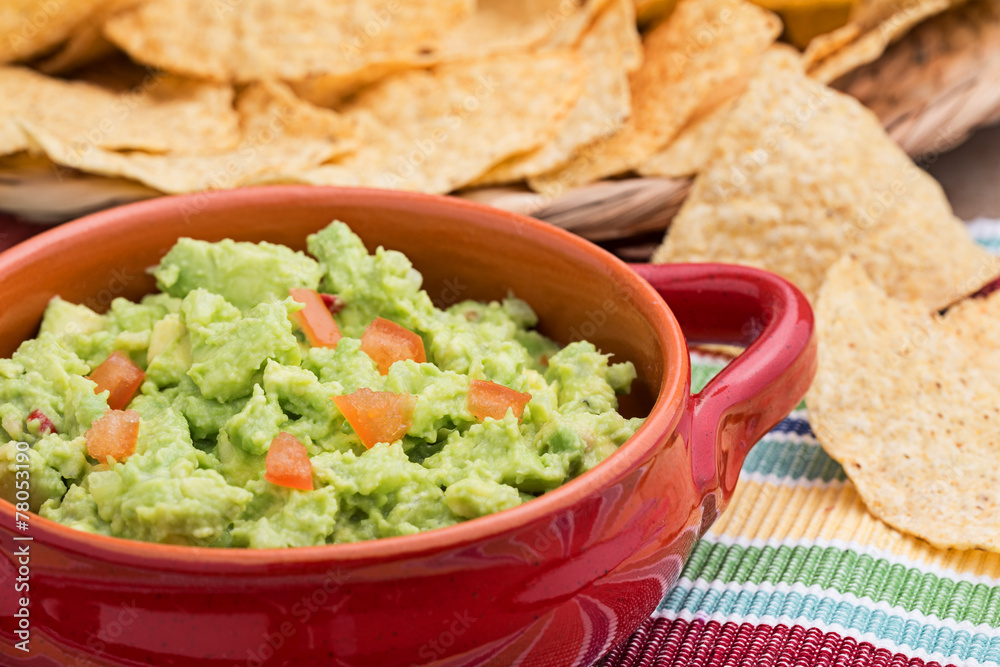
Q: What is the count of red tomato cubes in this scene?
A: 7